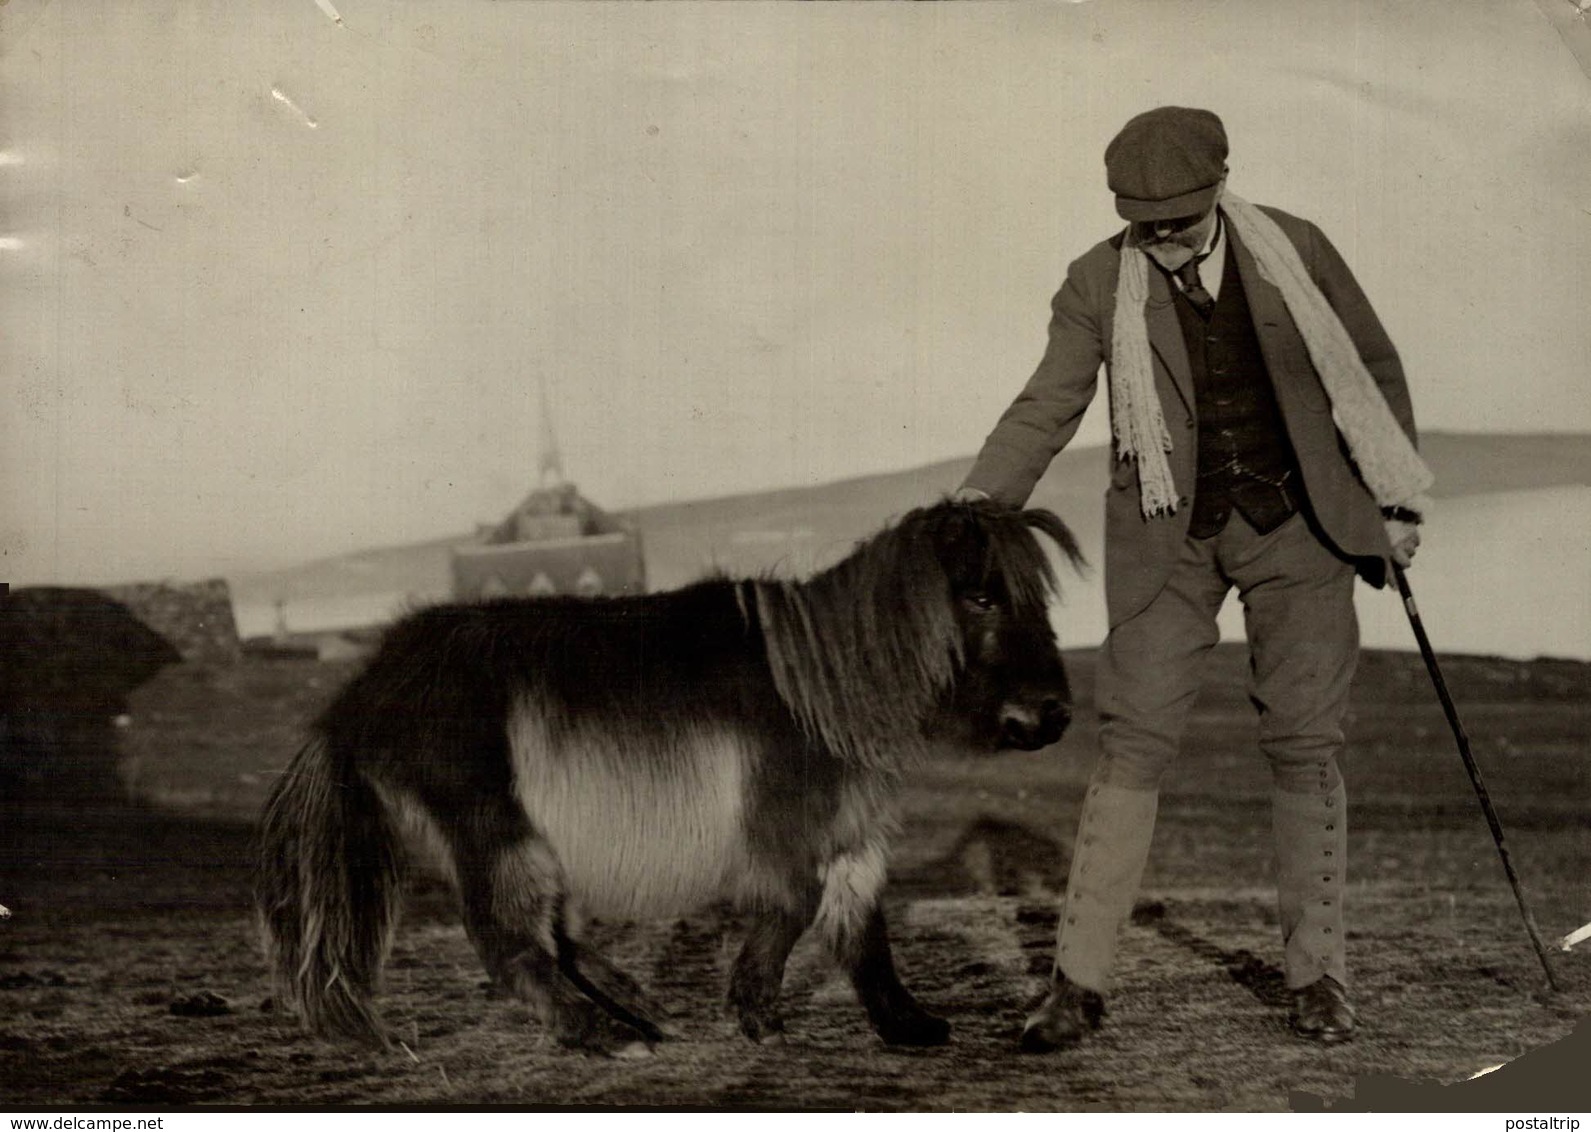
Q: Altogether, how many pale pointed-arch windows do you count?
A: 3